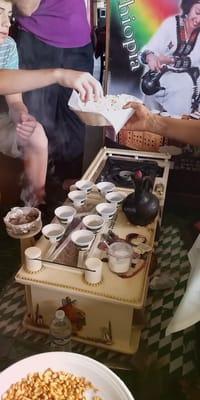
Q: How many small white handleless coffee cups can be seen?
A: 9